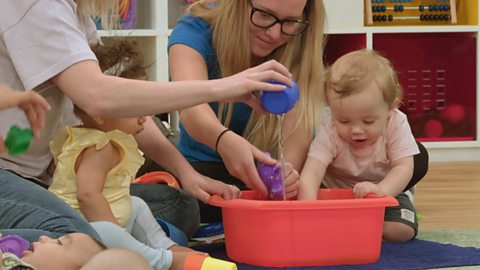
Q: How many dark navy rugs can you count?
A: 1